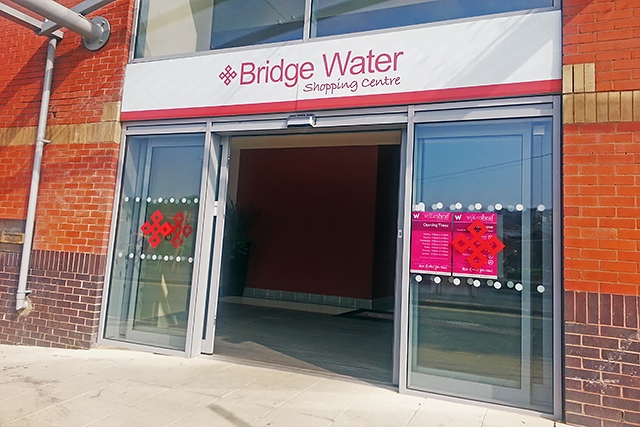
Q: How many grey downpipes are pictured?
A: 1